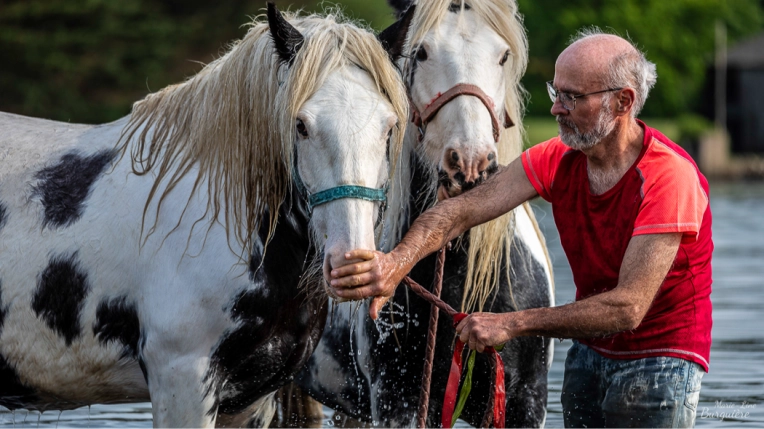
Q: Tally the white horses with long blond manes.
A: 2